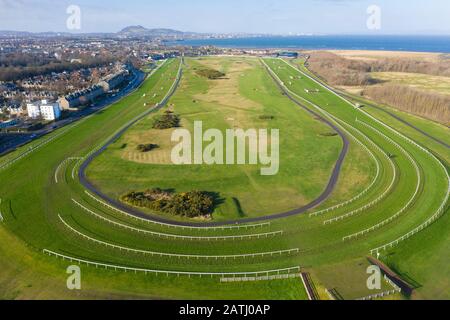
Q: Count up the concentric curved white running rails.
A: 4